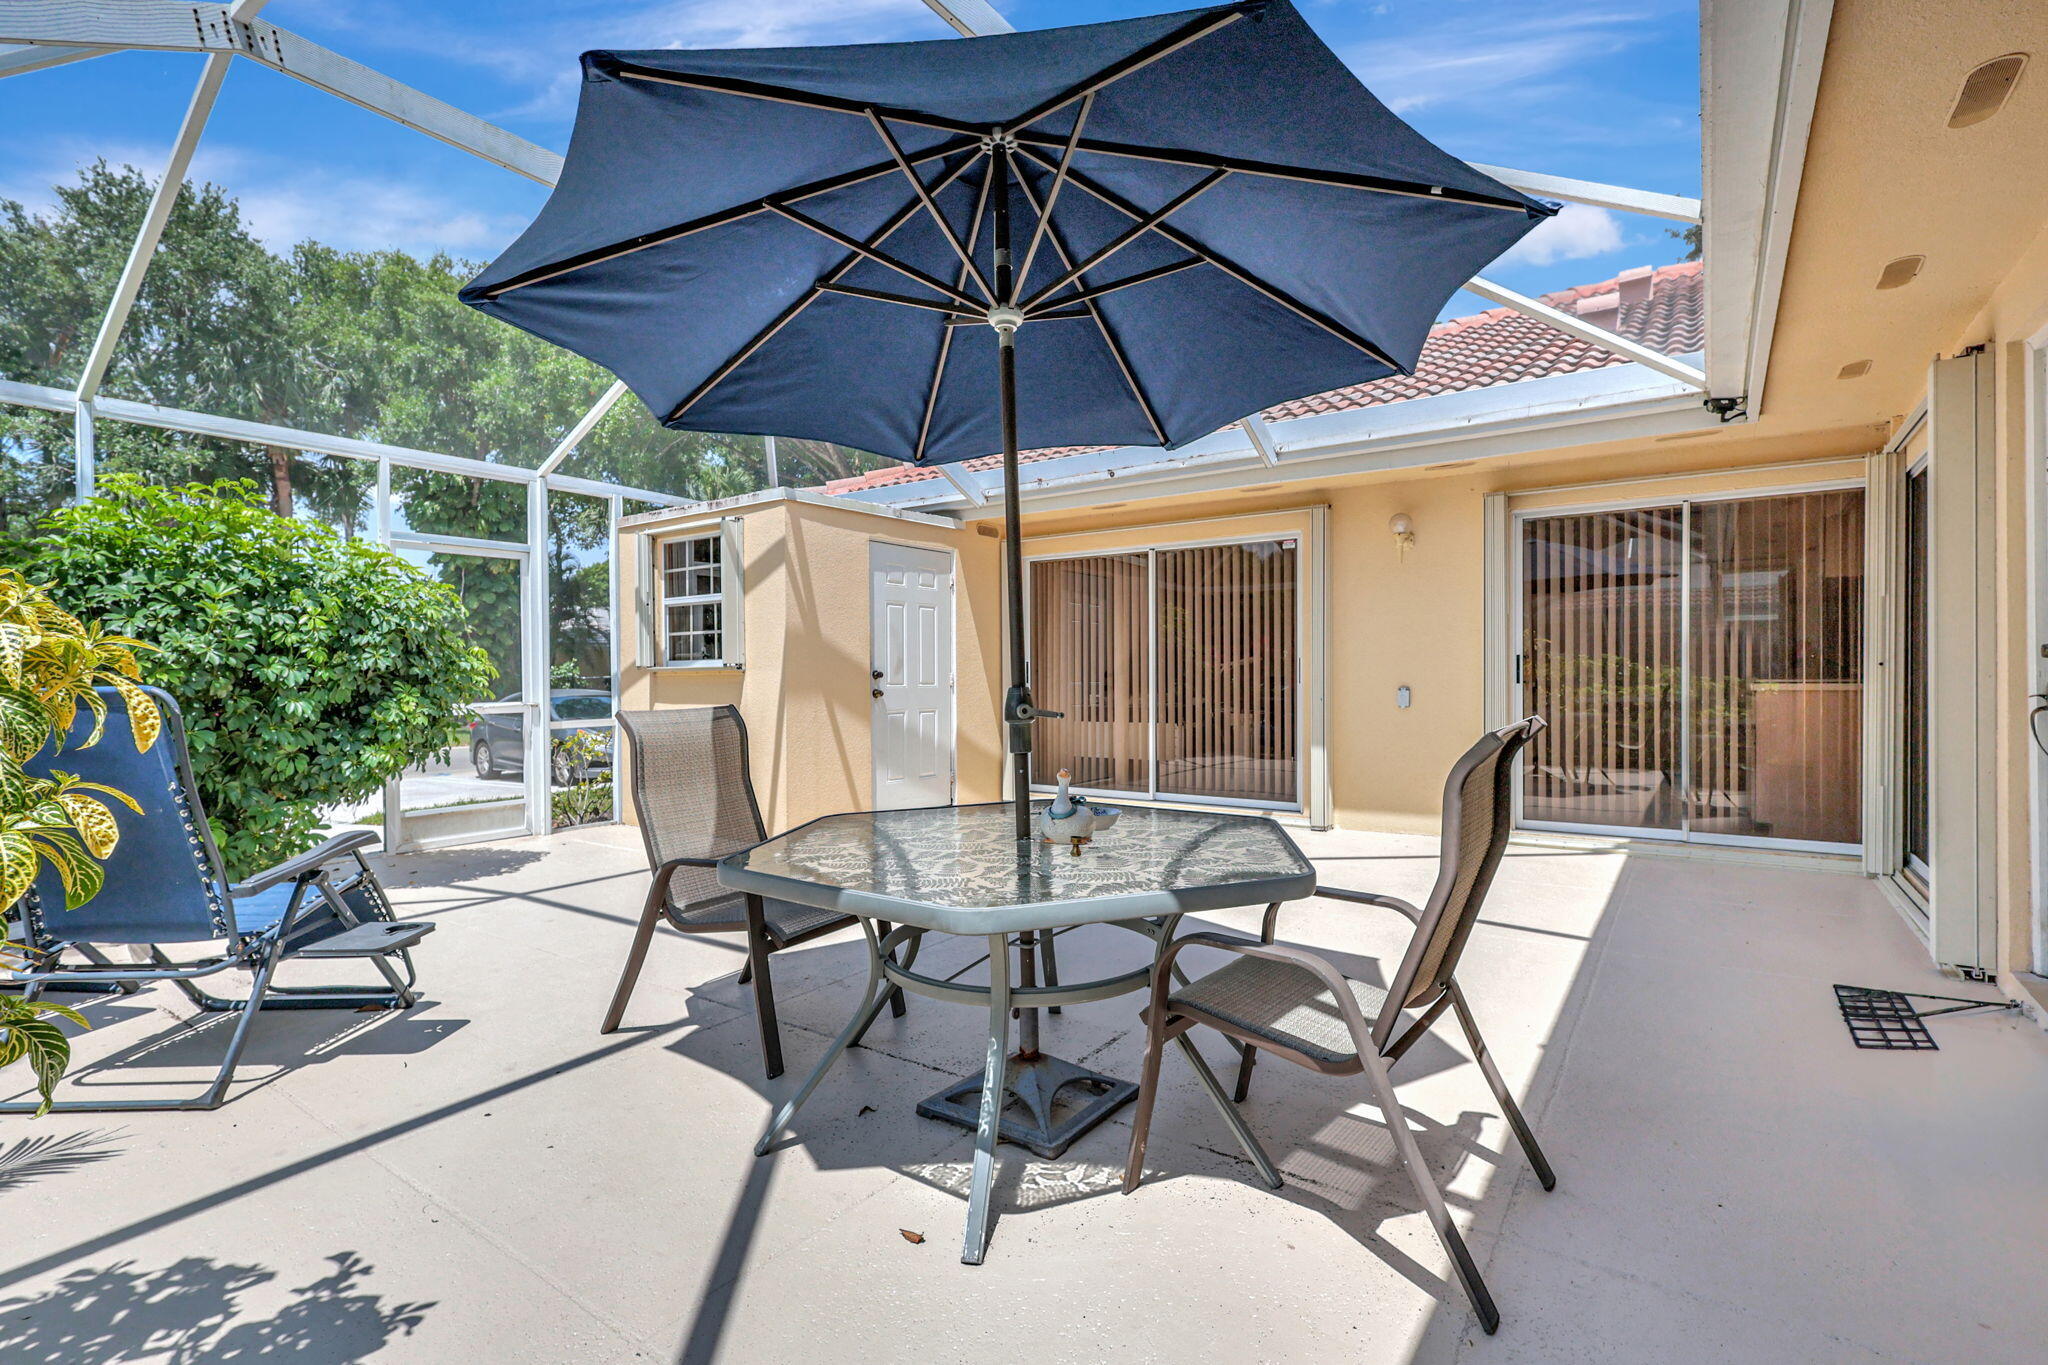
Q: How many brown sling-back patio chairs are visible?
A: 2